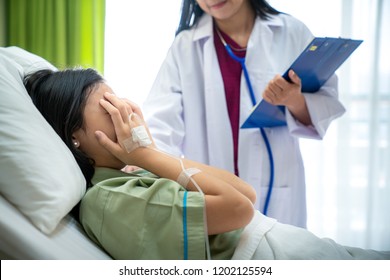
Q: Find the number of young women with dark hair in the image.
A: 2